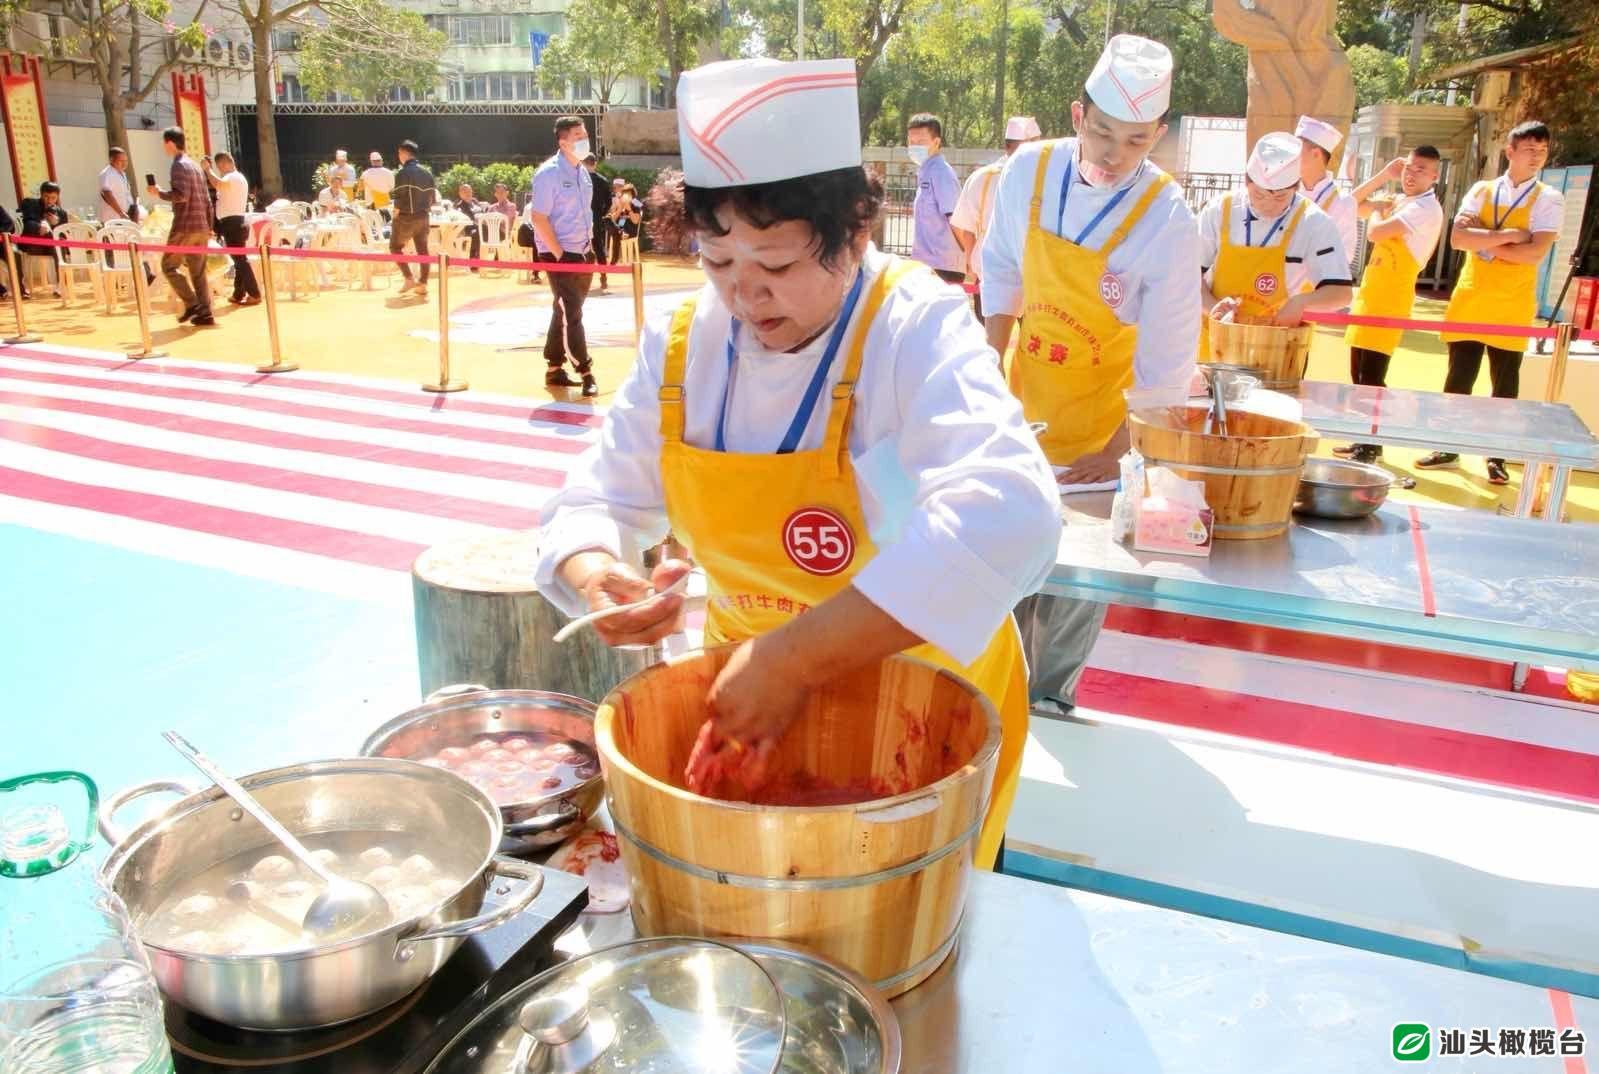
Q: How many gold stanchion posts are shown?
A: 6